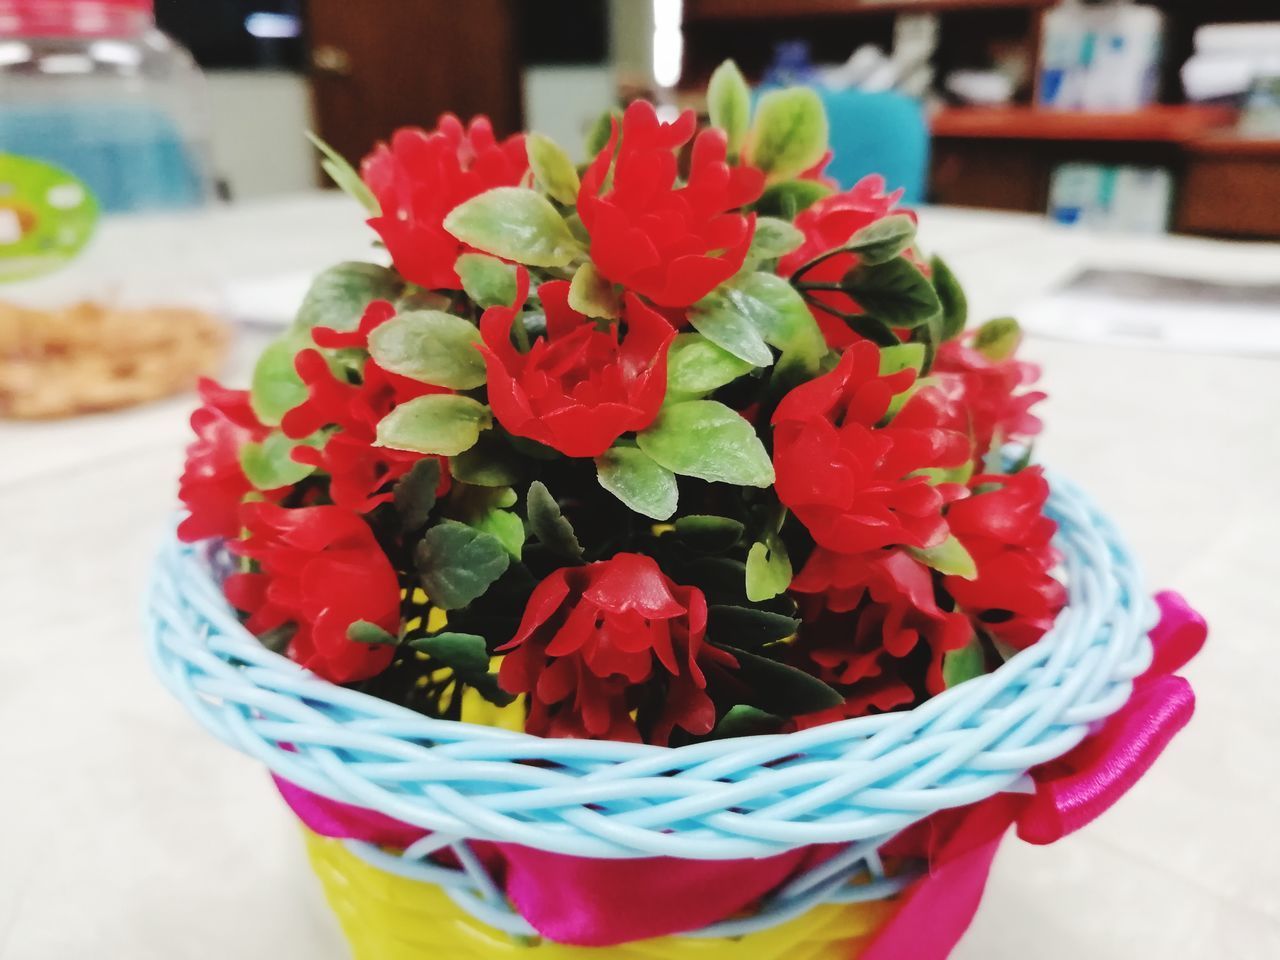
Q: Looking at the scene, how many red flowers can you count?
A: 12